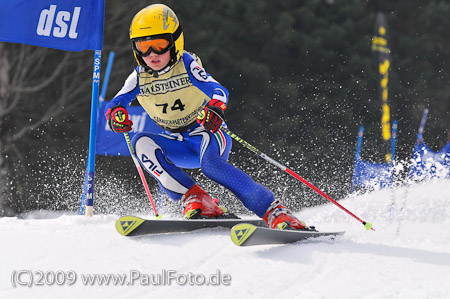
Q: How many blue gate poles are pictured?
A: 5